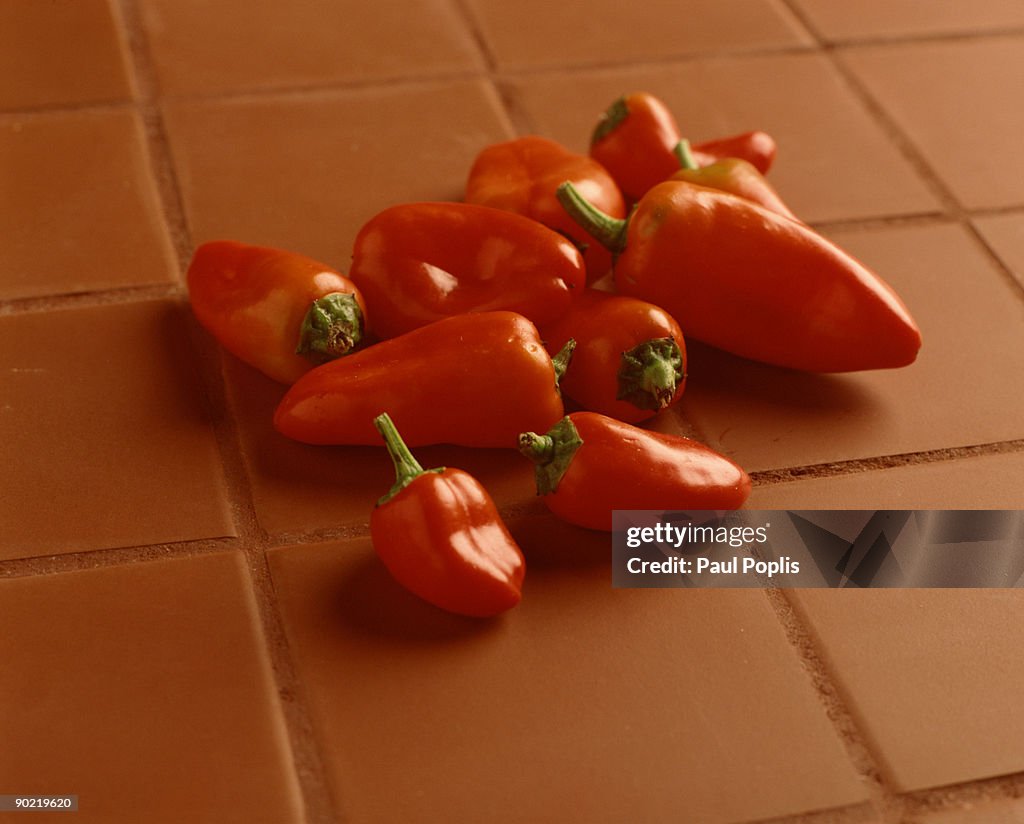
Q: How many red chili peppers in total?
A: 11